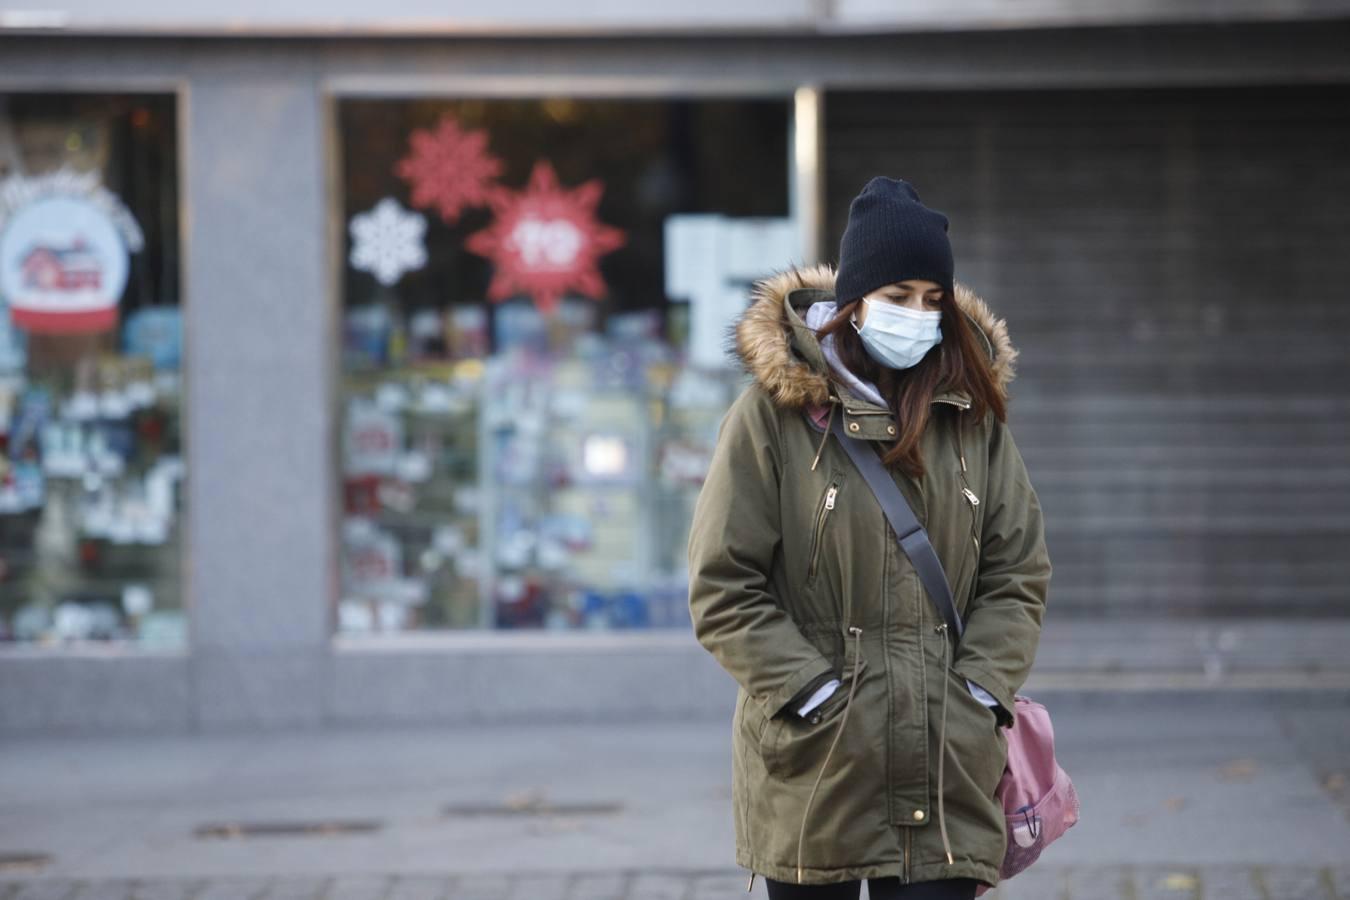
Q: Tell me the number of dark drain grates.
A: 3